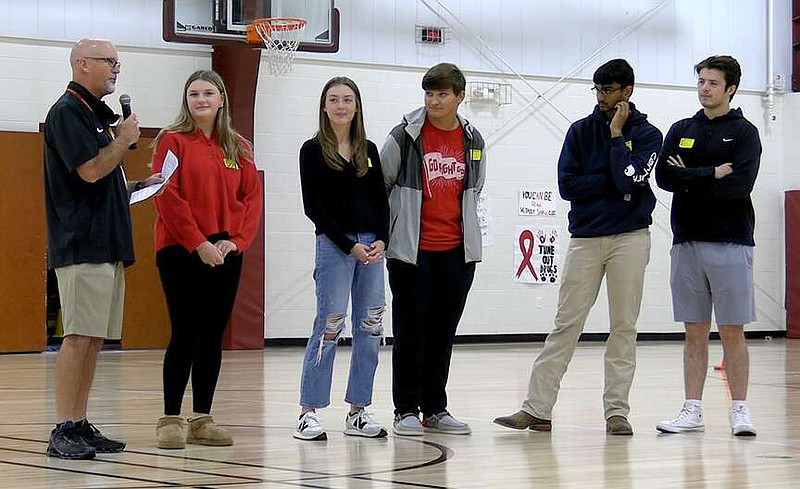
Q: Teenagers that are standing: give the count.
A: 5